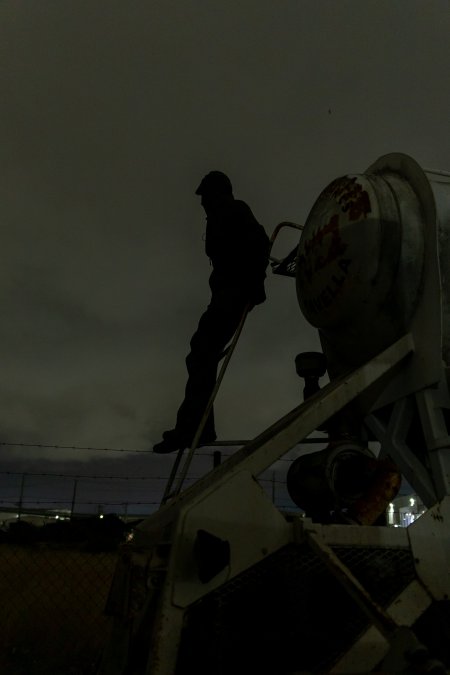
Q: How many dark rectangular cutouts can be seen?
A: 1